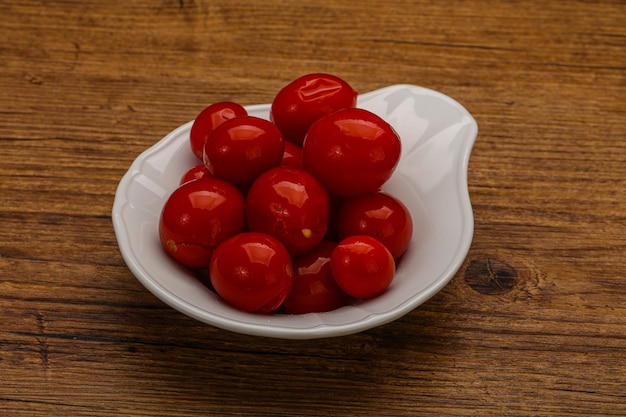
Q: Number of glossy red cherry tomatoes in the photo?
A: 12